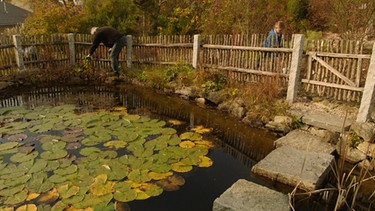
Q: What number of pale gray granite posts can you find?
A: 6